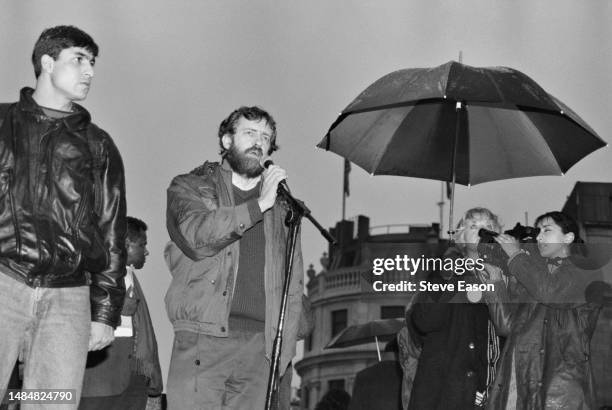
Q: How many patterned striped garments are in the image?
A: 1